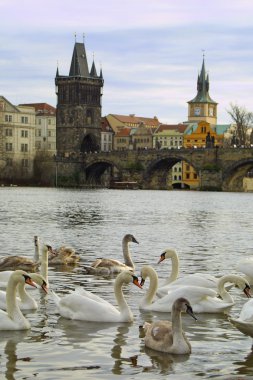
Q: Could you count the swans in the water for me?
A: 13